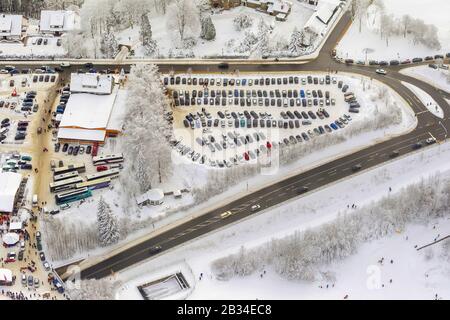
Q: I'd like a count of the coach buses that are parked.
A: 7